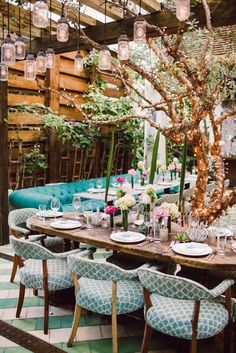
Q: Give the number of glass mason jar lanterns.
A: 13